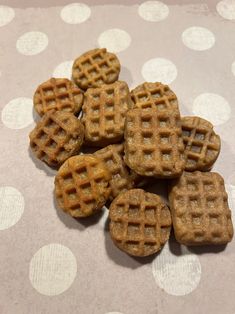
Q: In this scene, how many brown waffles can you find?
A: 11